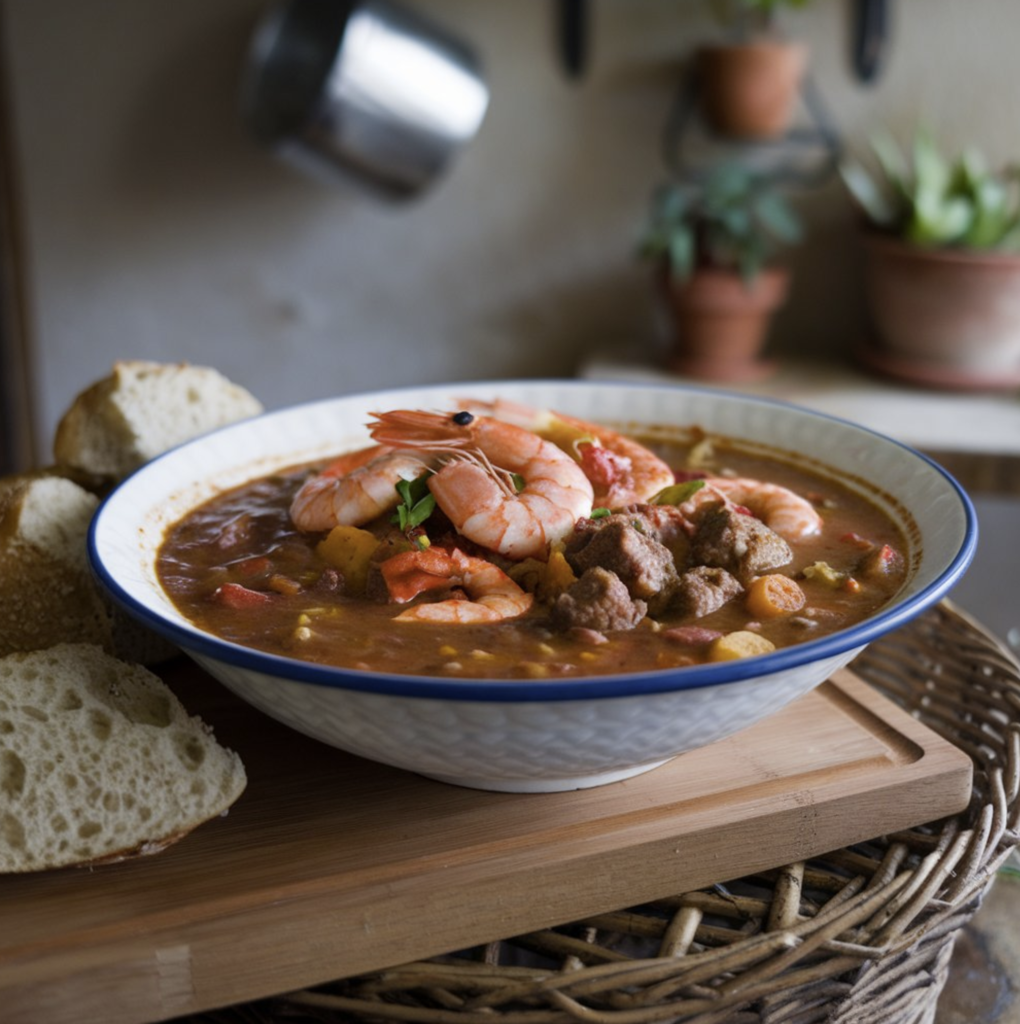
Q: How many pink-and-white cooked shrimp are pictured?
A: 5